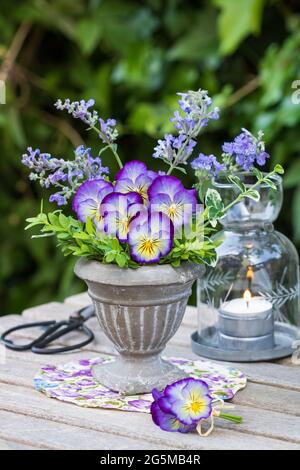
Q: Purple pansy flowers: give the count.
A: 7